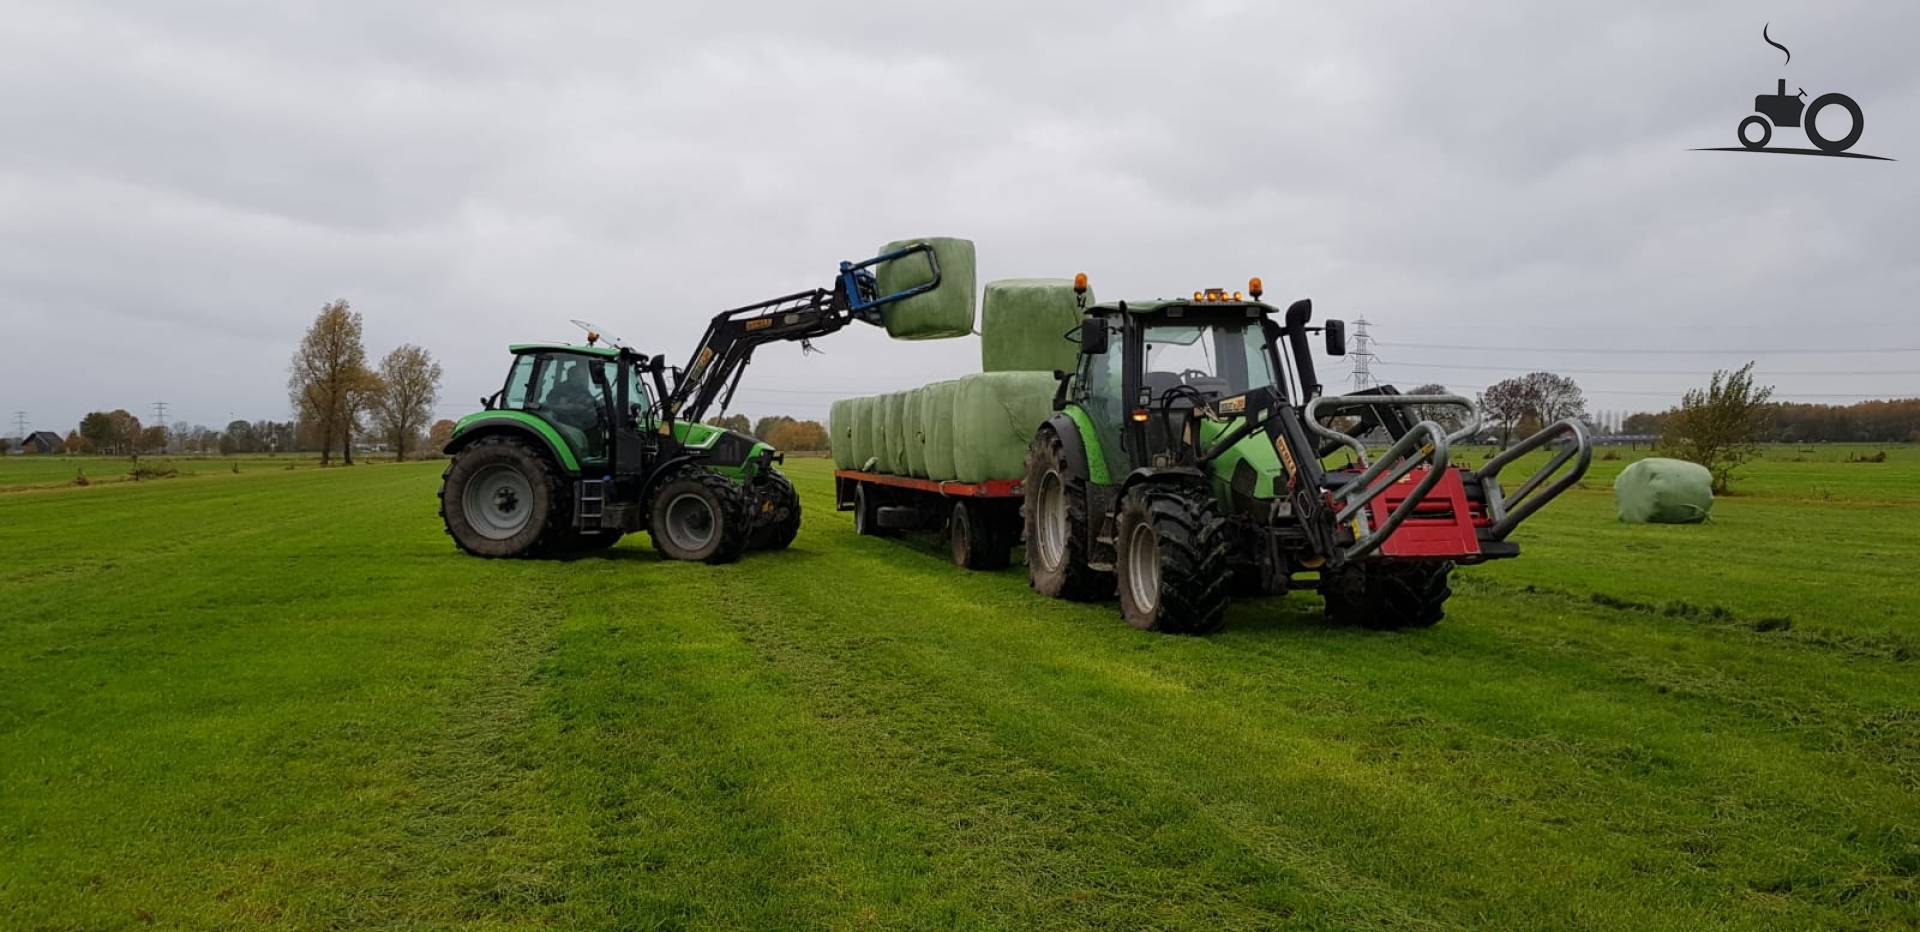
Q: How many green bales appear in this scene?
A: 10